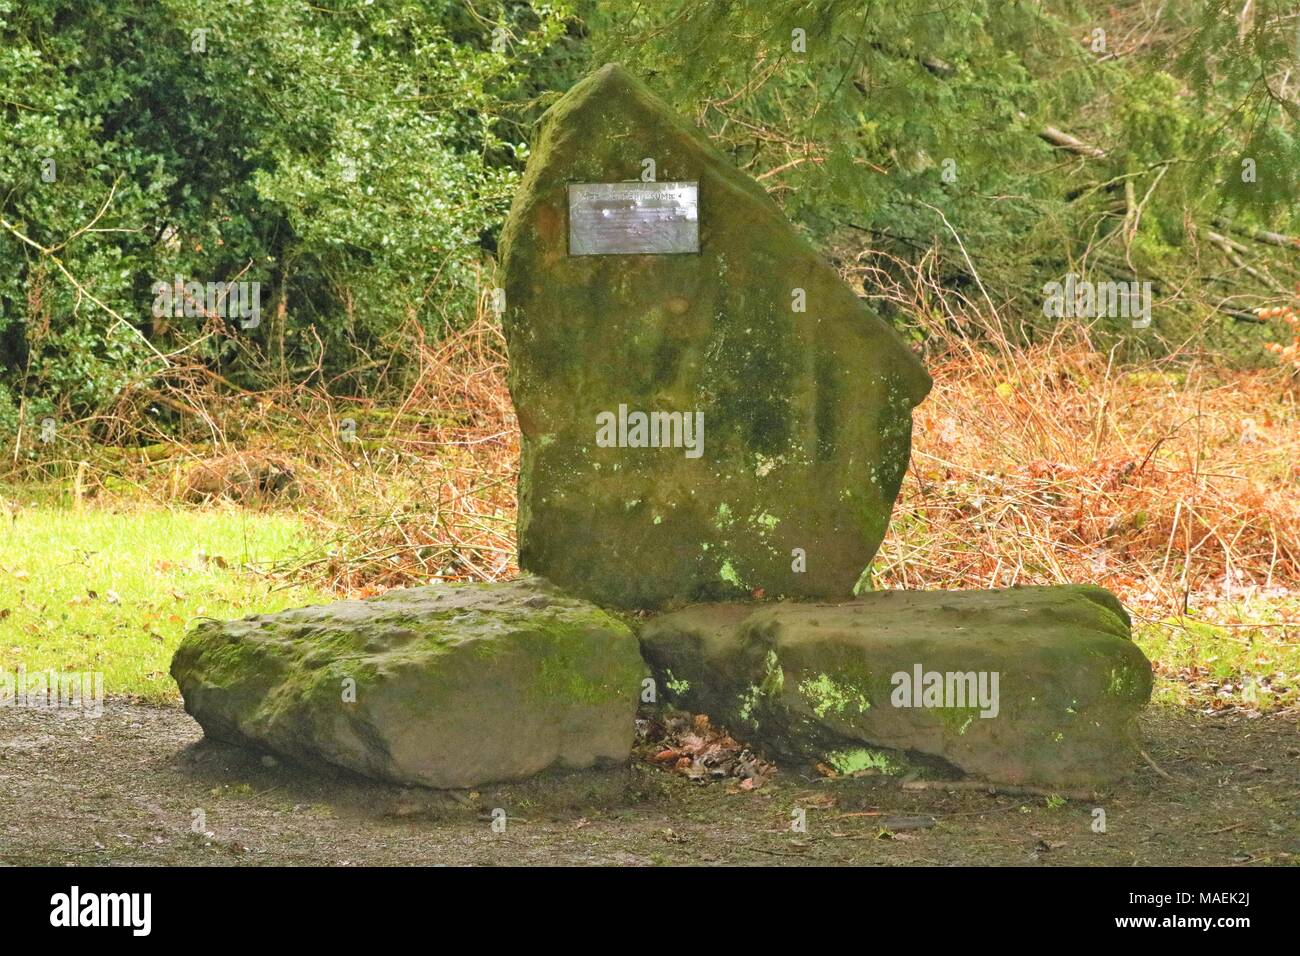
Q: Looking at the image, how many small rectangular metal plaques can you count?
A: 1